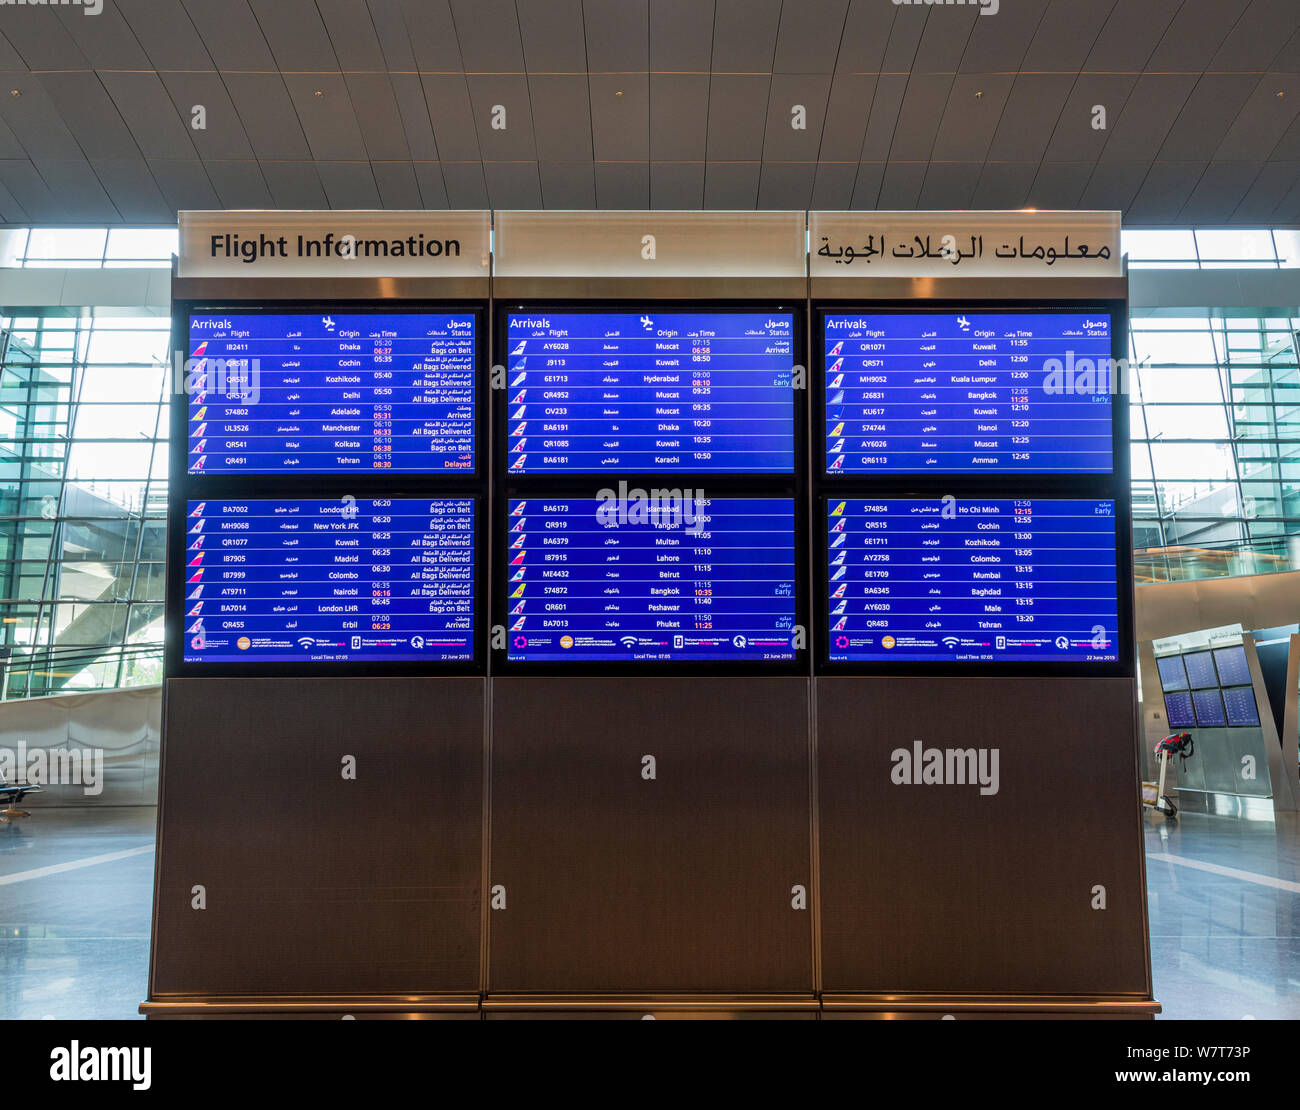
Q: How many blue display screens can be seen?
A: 12